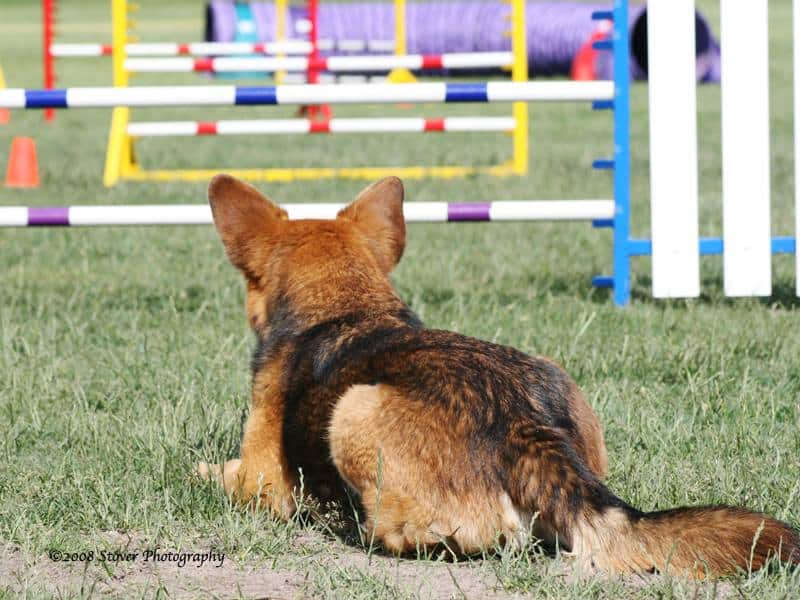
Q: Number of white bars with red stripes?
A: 3